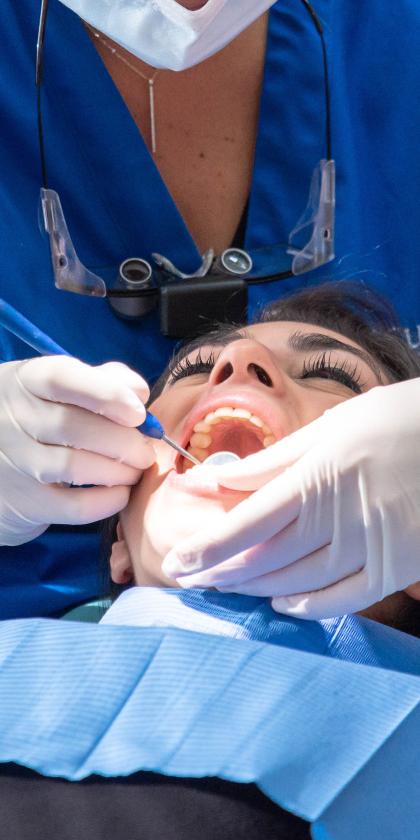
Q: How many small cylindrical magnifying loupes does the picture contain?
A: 2